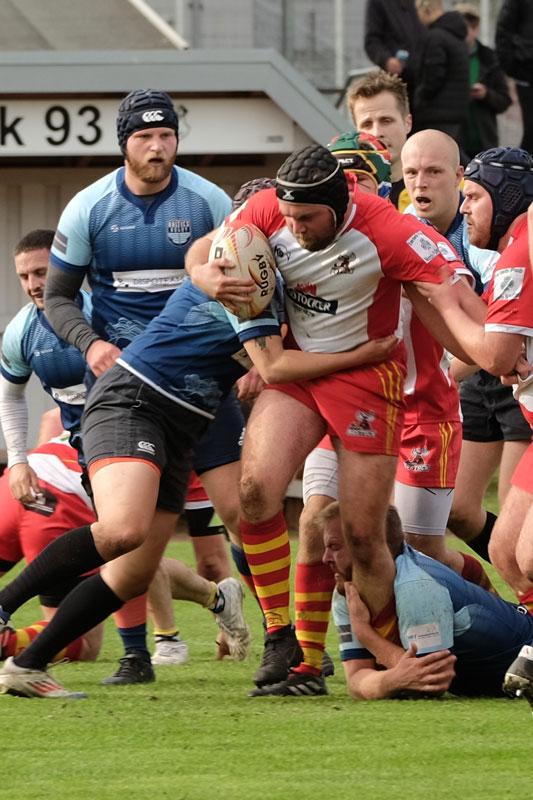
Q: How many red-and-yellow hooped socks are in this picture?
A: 6